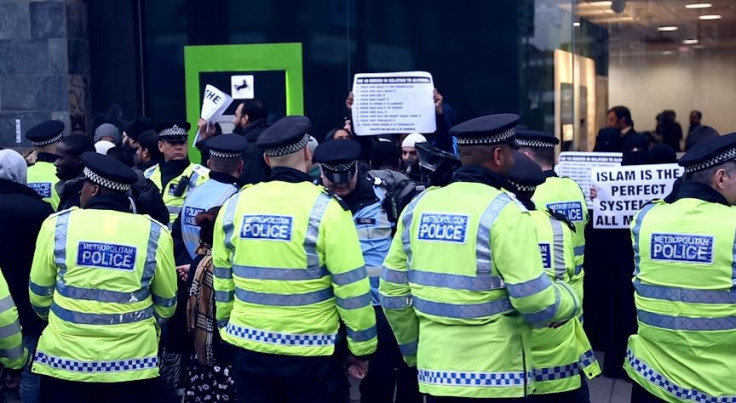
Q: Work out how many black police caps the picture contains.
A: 10